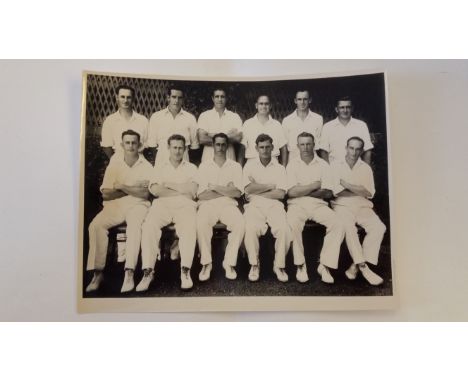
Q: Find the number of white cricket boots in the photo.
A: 12